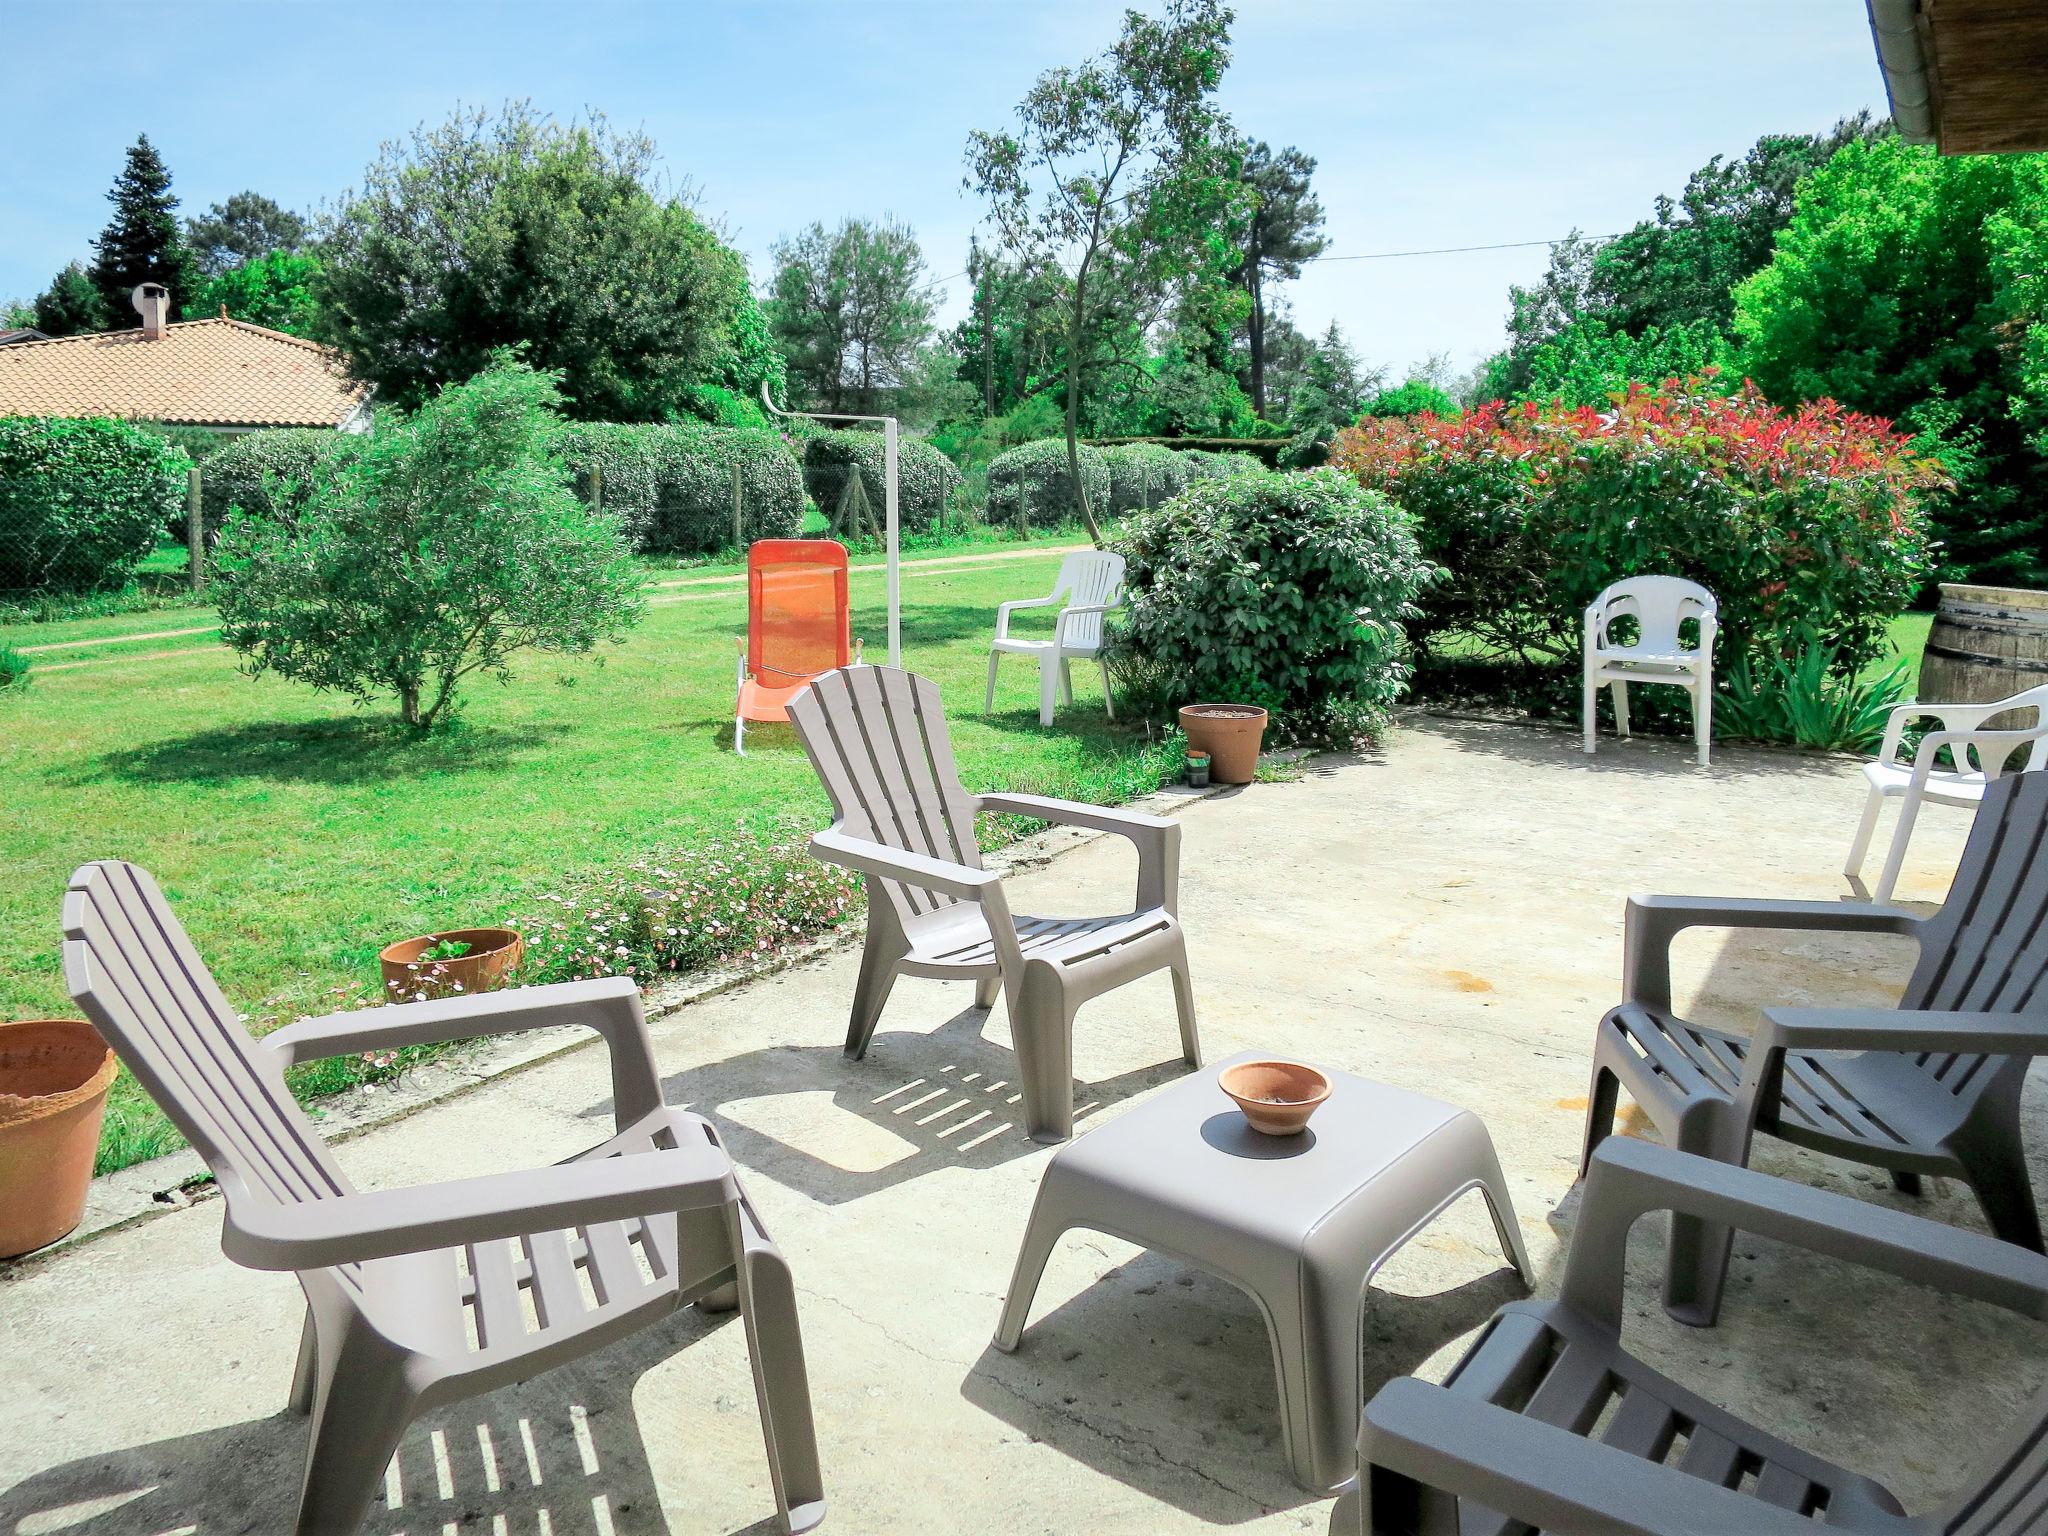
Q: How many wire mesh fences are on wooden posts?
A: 1